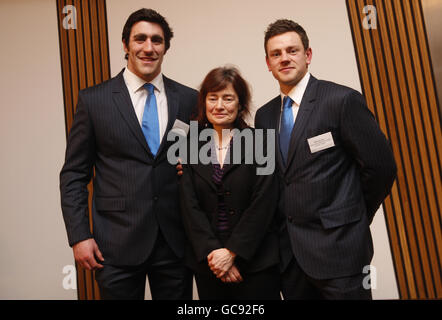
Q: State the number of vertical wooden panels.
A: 2